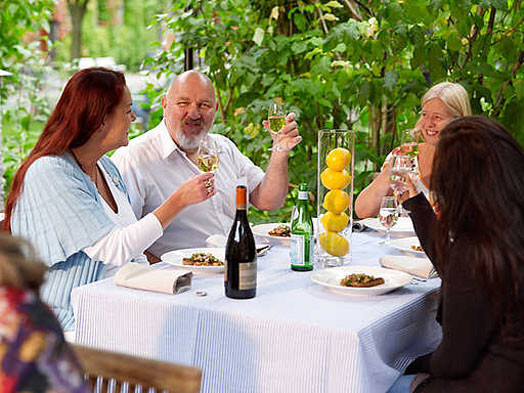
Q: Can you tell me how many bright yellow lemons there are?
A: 5